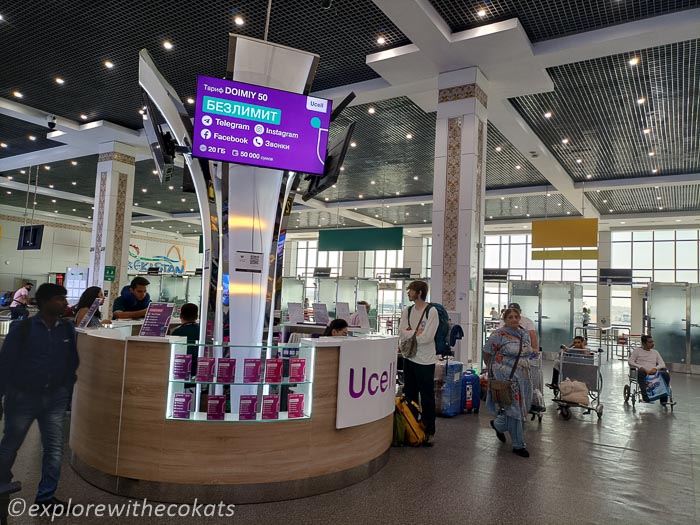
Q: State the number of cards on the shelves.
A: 11